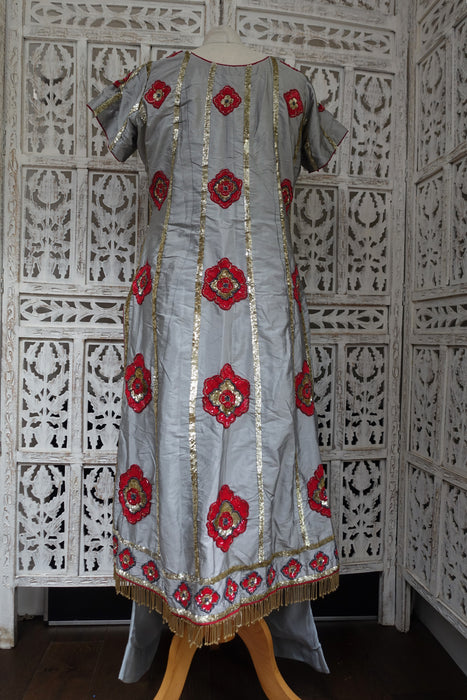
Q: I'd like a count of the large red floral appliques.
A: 15